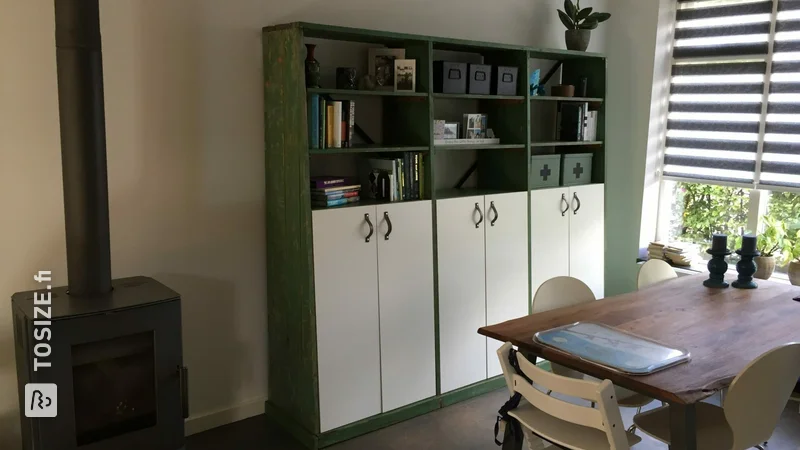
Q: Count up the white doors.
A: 6